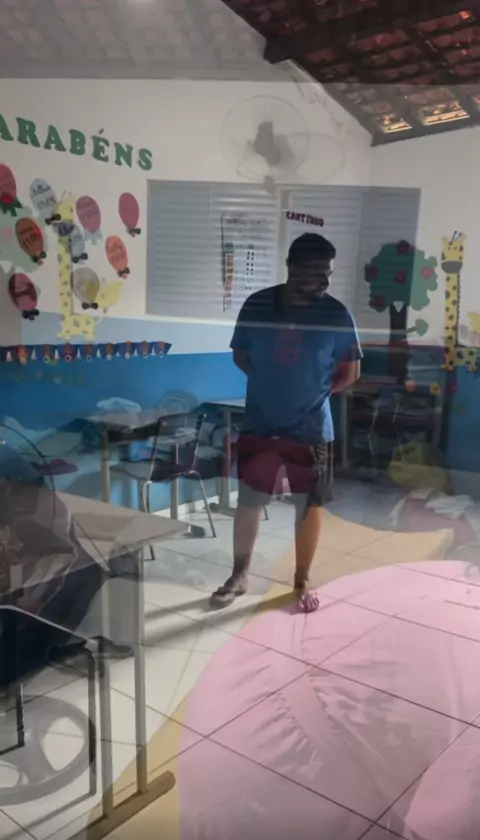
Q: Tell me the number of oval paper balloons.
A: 9